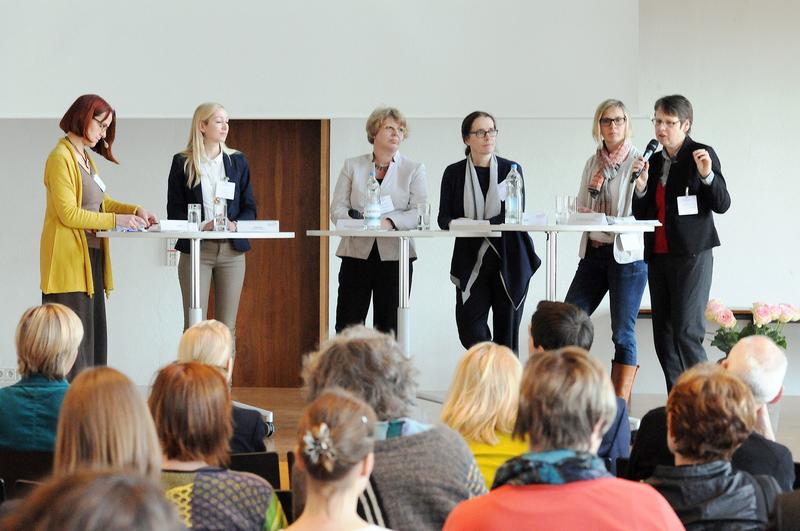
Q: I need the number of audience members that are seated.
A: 12